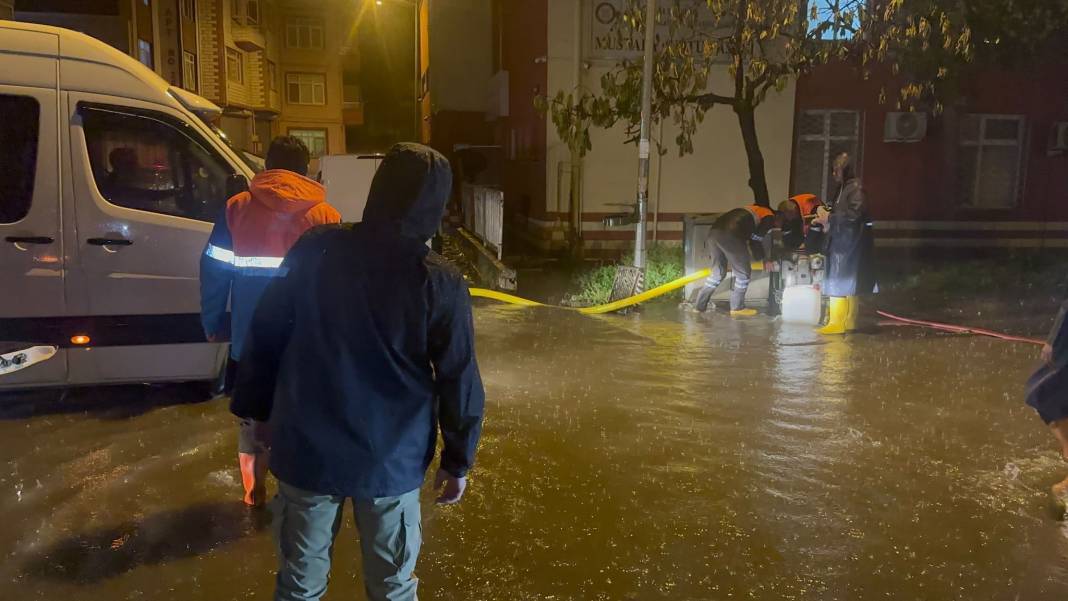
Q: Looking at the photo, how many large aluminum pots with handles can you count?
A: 0